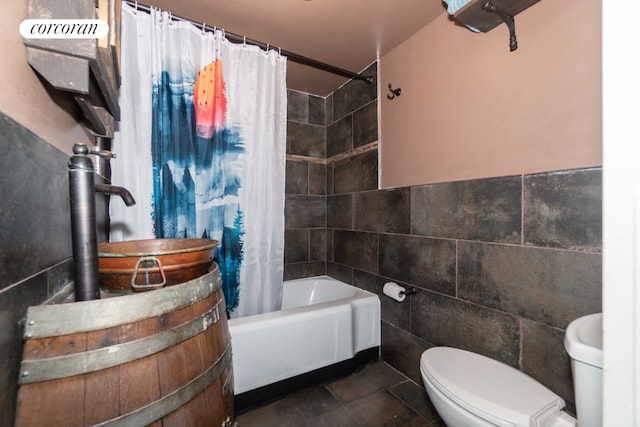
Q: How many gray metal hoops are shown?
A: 3